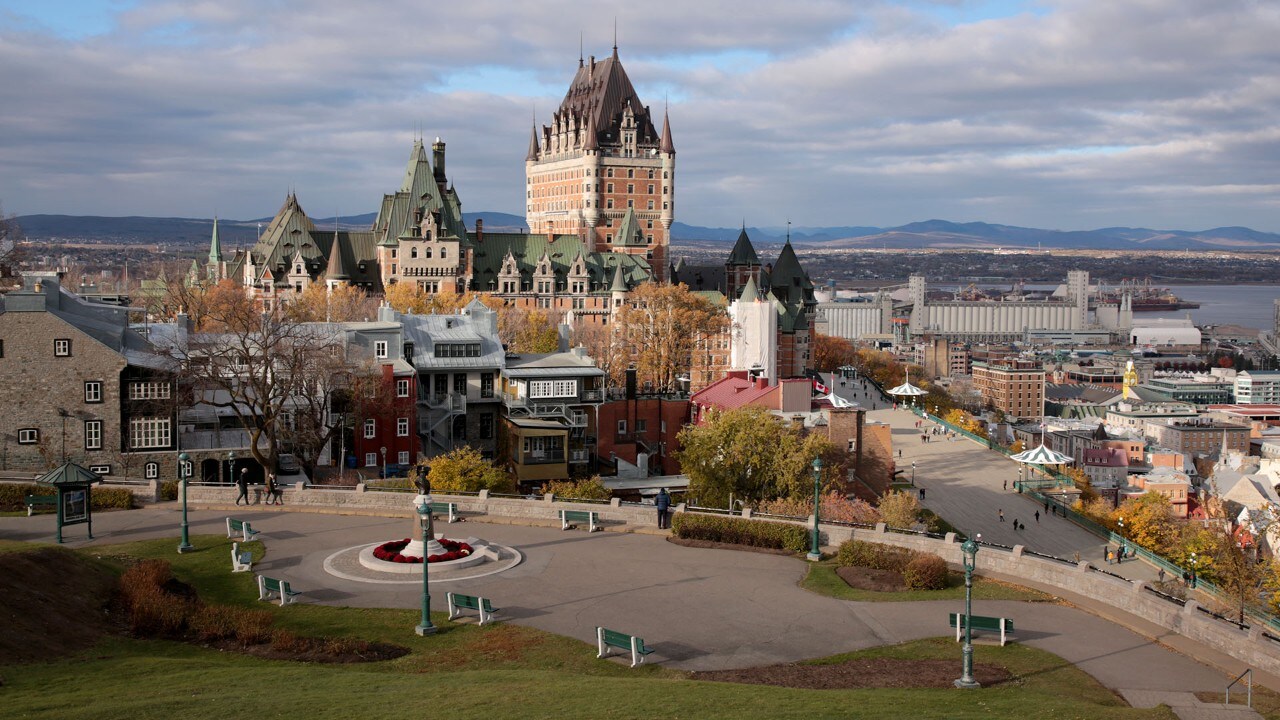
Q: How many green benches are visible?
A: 9